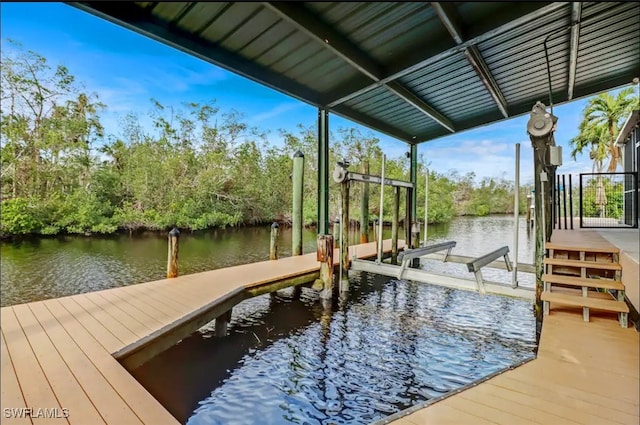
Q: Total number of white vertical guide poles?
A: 3